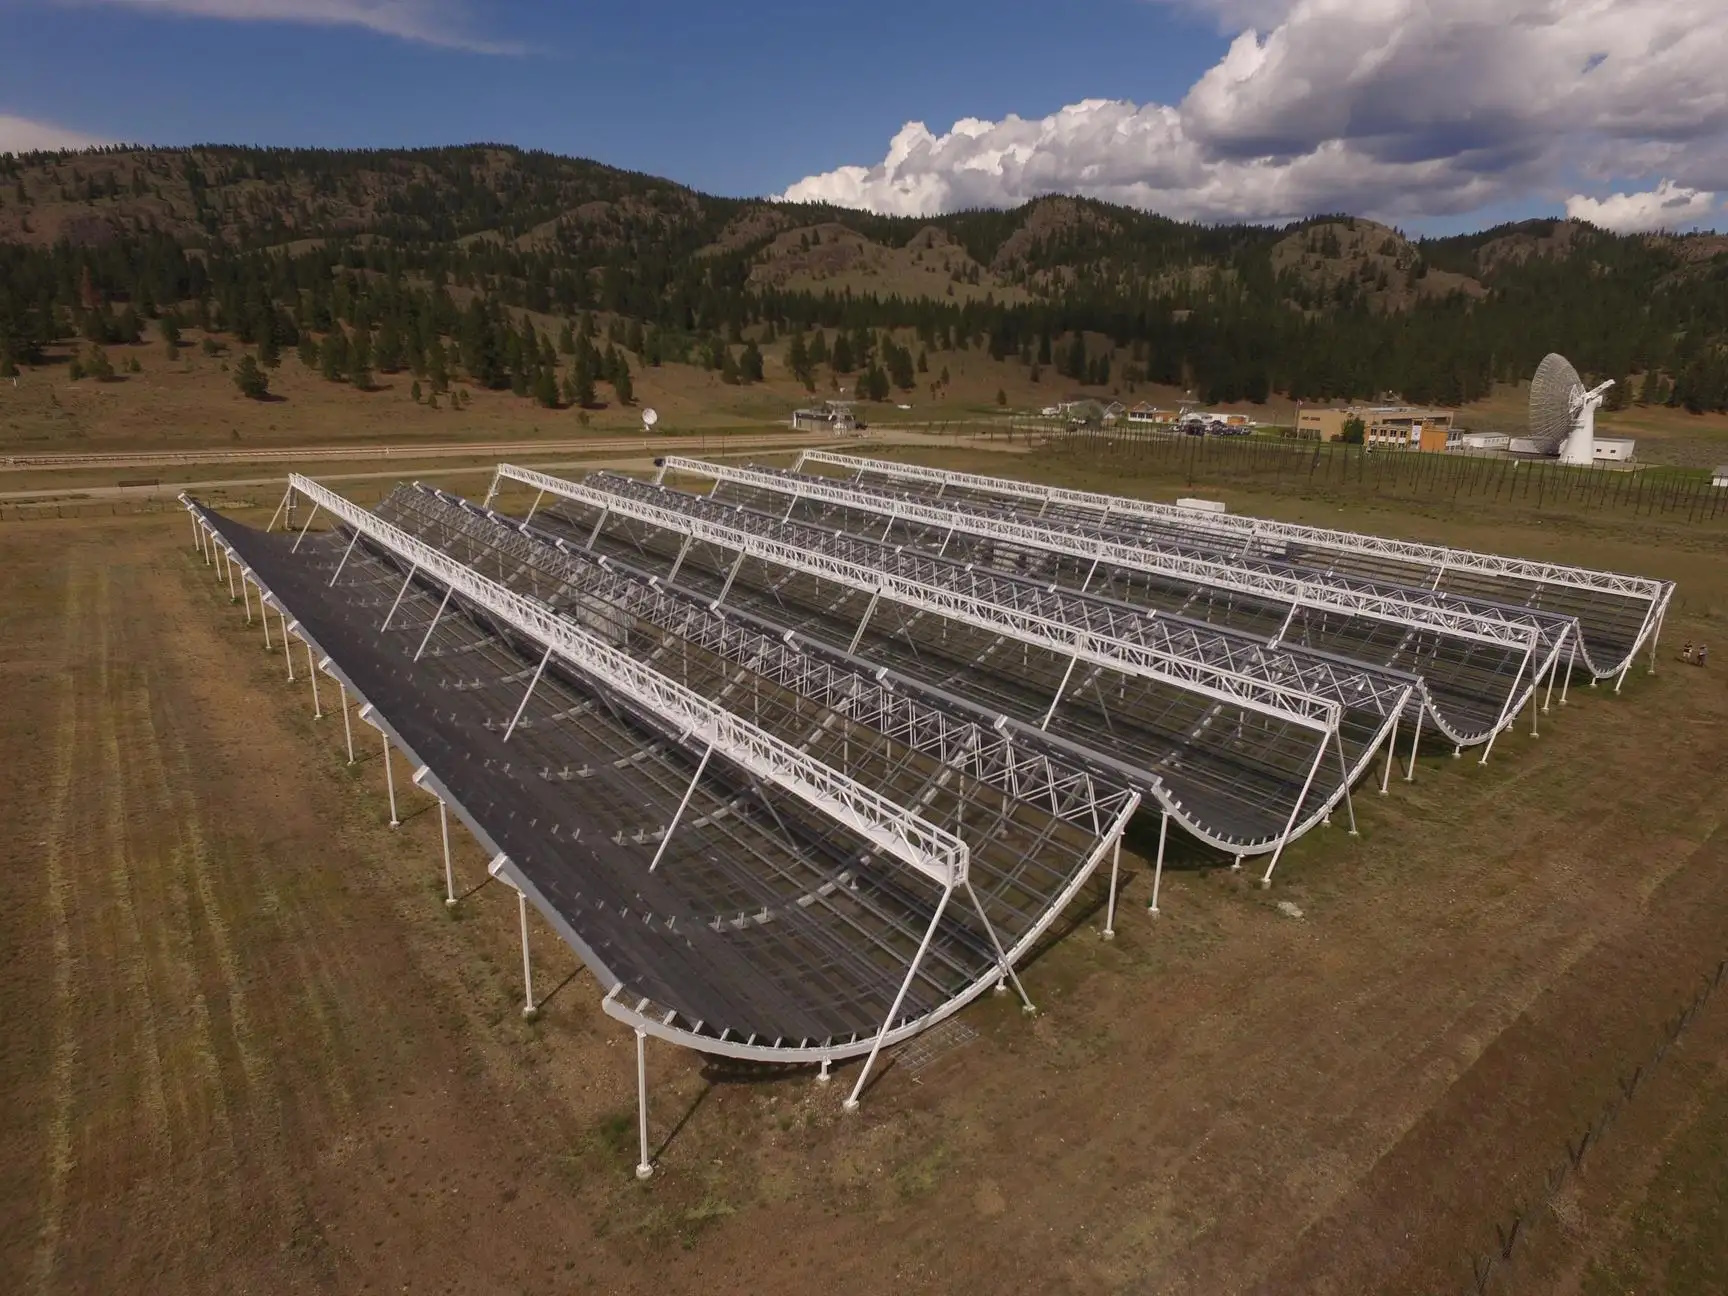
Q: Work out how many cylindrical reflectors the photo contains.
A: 4